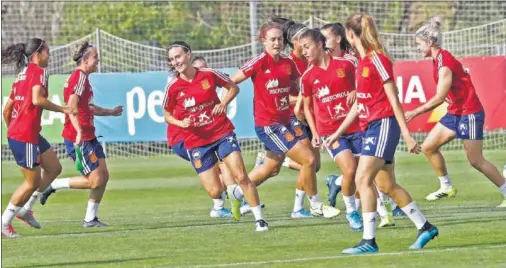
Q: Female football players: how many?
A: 10